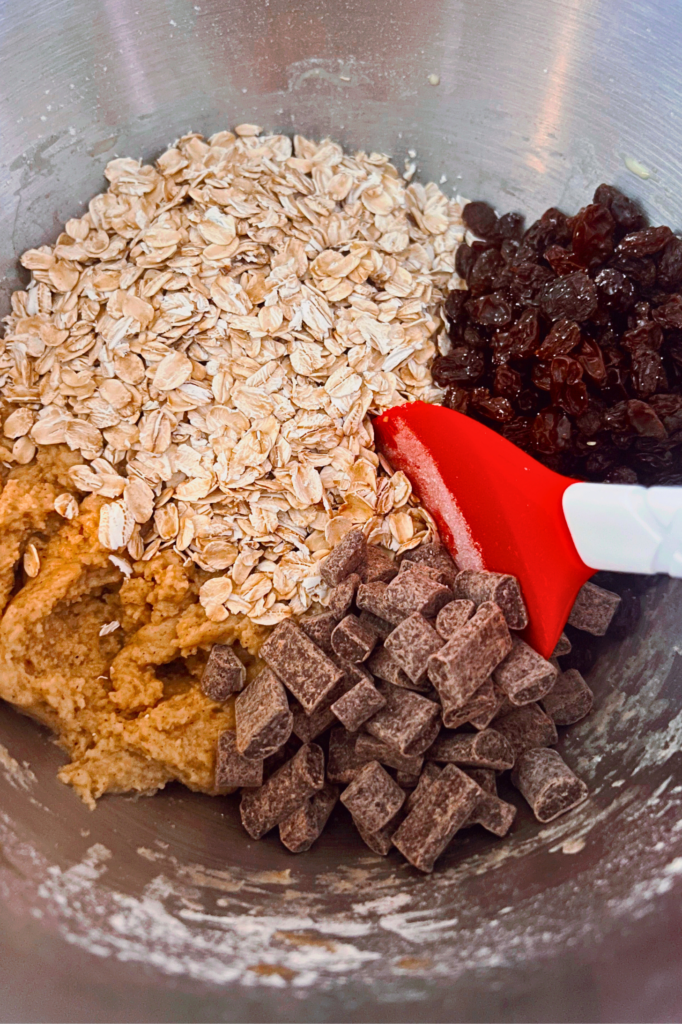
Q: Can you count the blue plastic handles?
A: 0